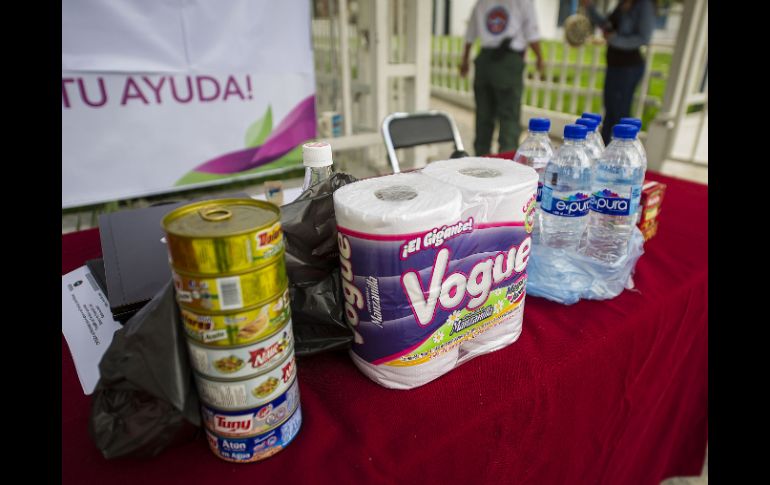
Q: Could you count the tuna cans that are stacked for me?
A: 7